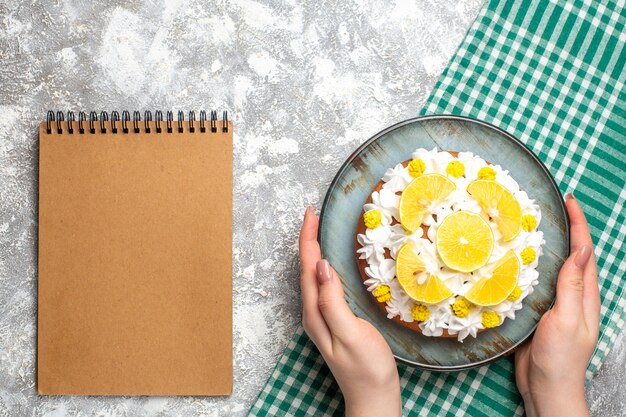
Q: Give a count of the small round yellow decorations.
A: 11